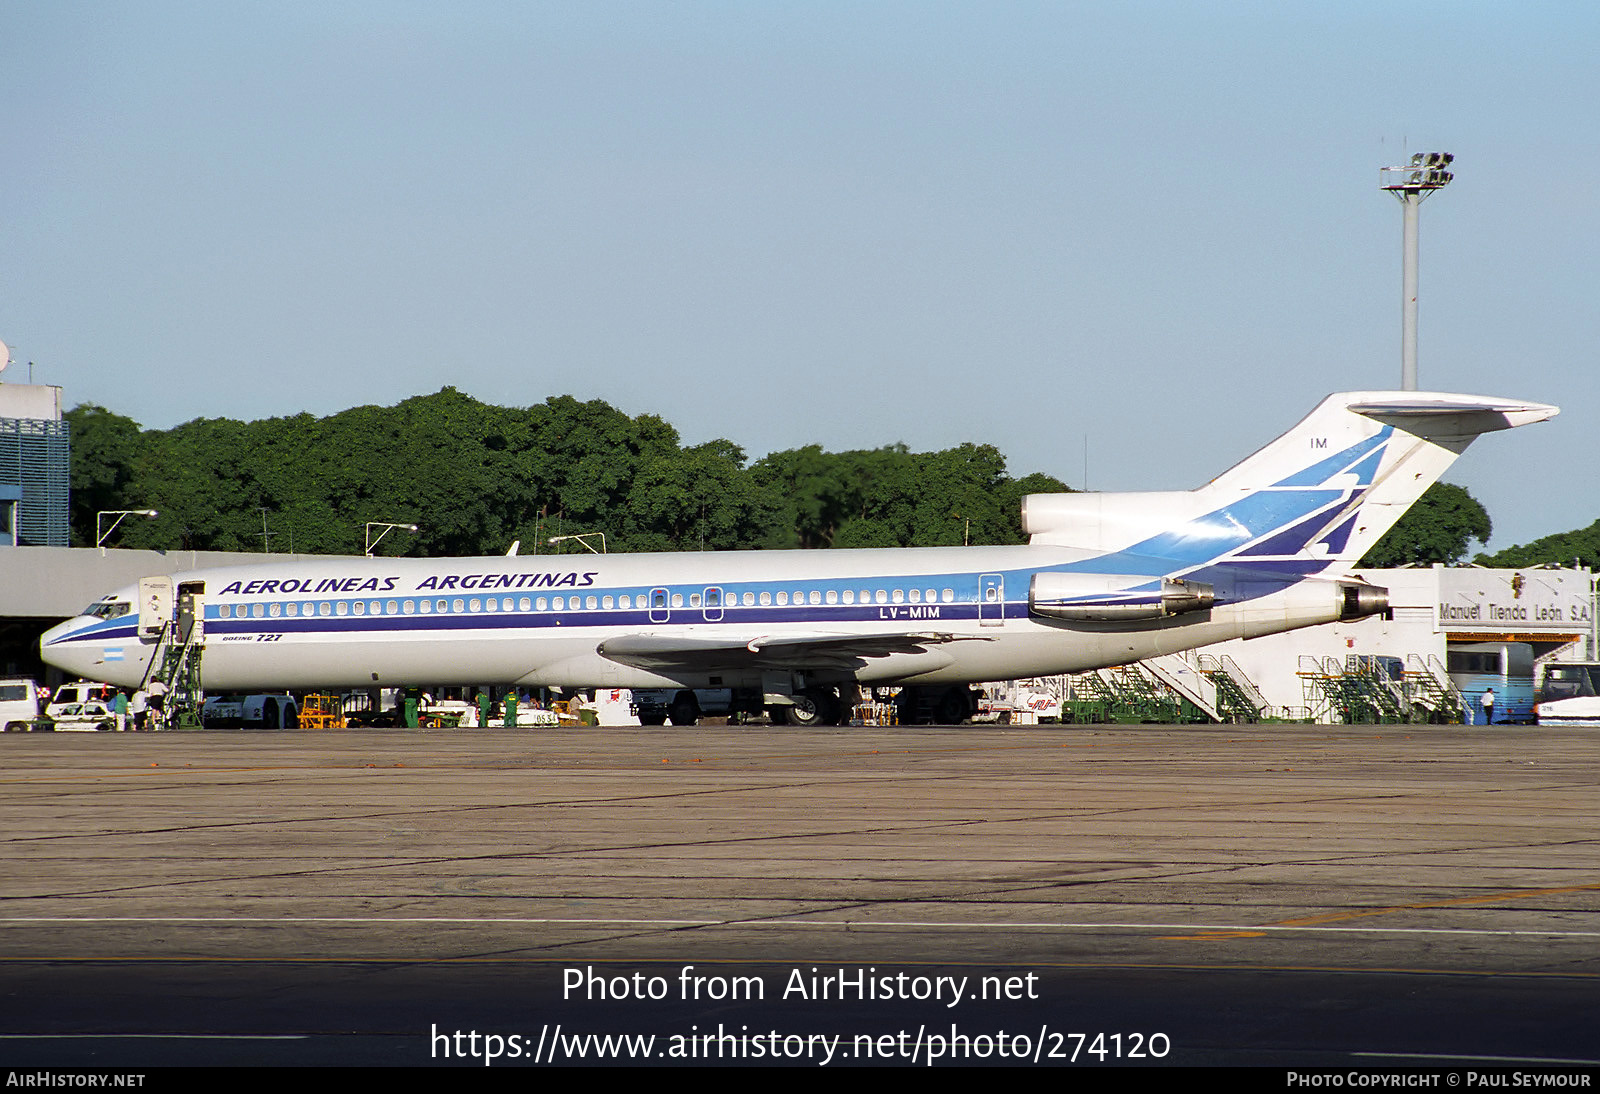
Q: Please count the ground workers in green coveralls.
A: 3